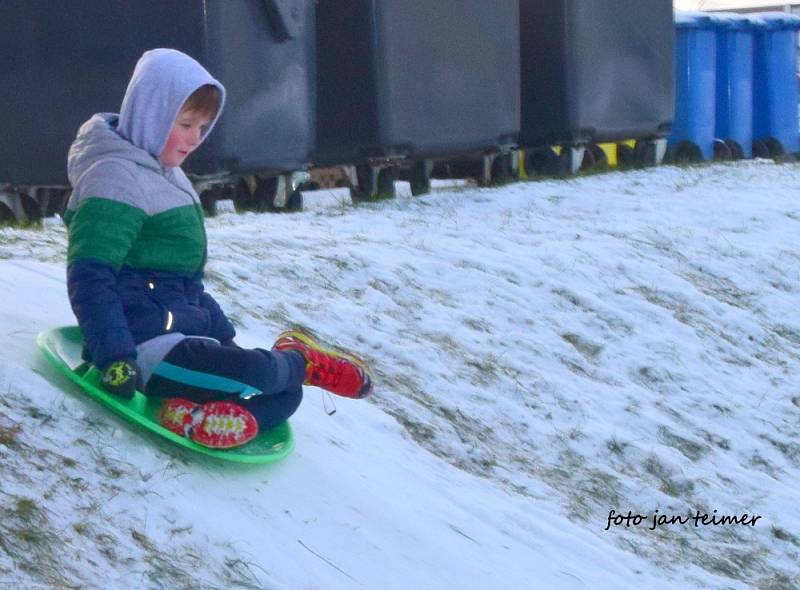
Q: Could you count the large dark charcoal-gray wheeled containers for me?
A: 3